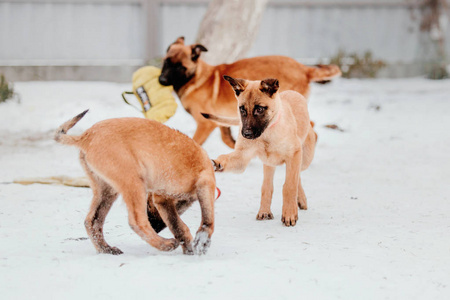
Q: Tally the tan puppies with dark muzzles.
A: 3